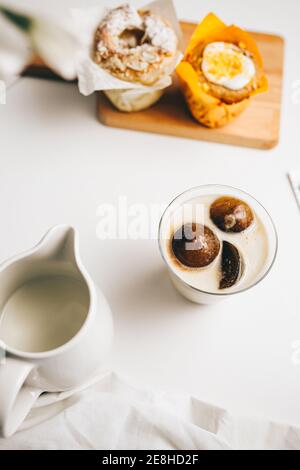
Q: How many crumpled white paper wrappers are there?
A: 1